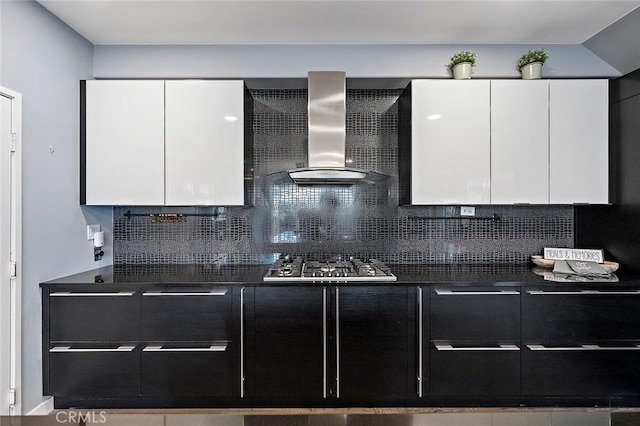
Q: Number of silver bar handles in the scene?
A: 12